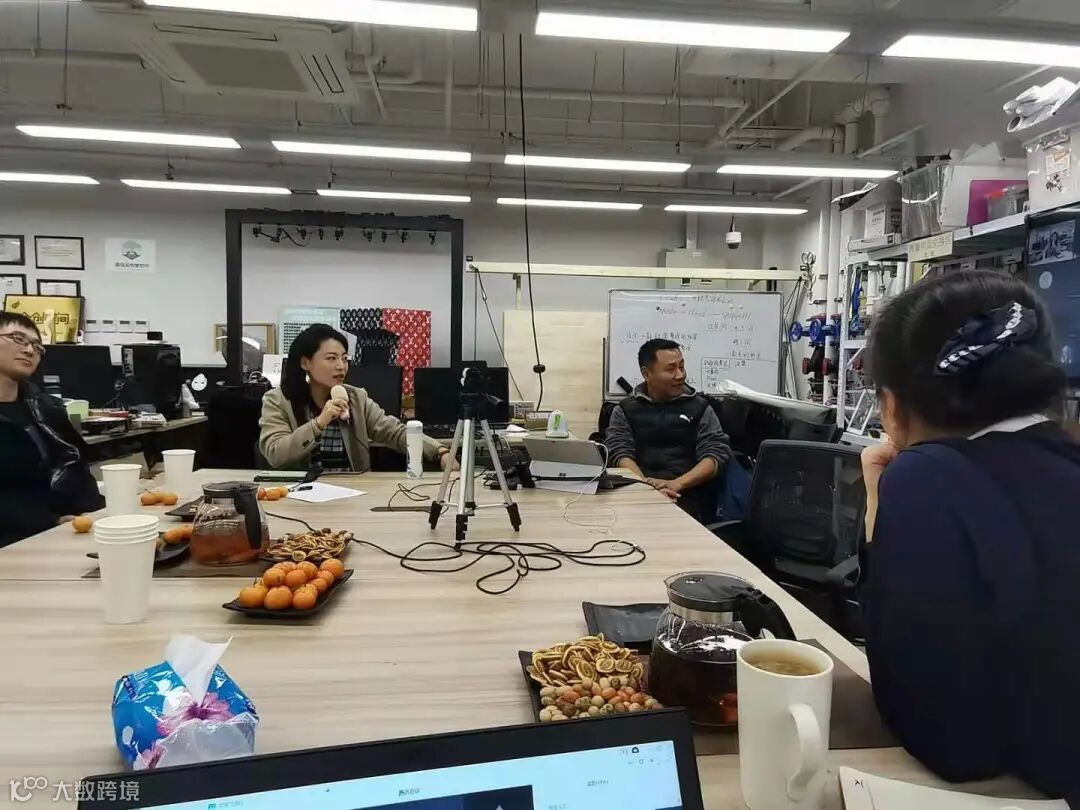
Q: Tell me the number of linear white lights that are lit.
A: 12